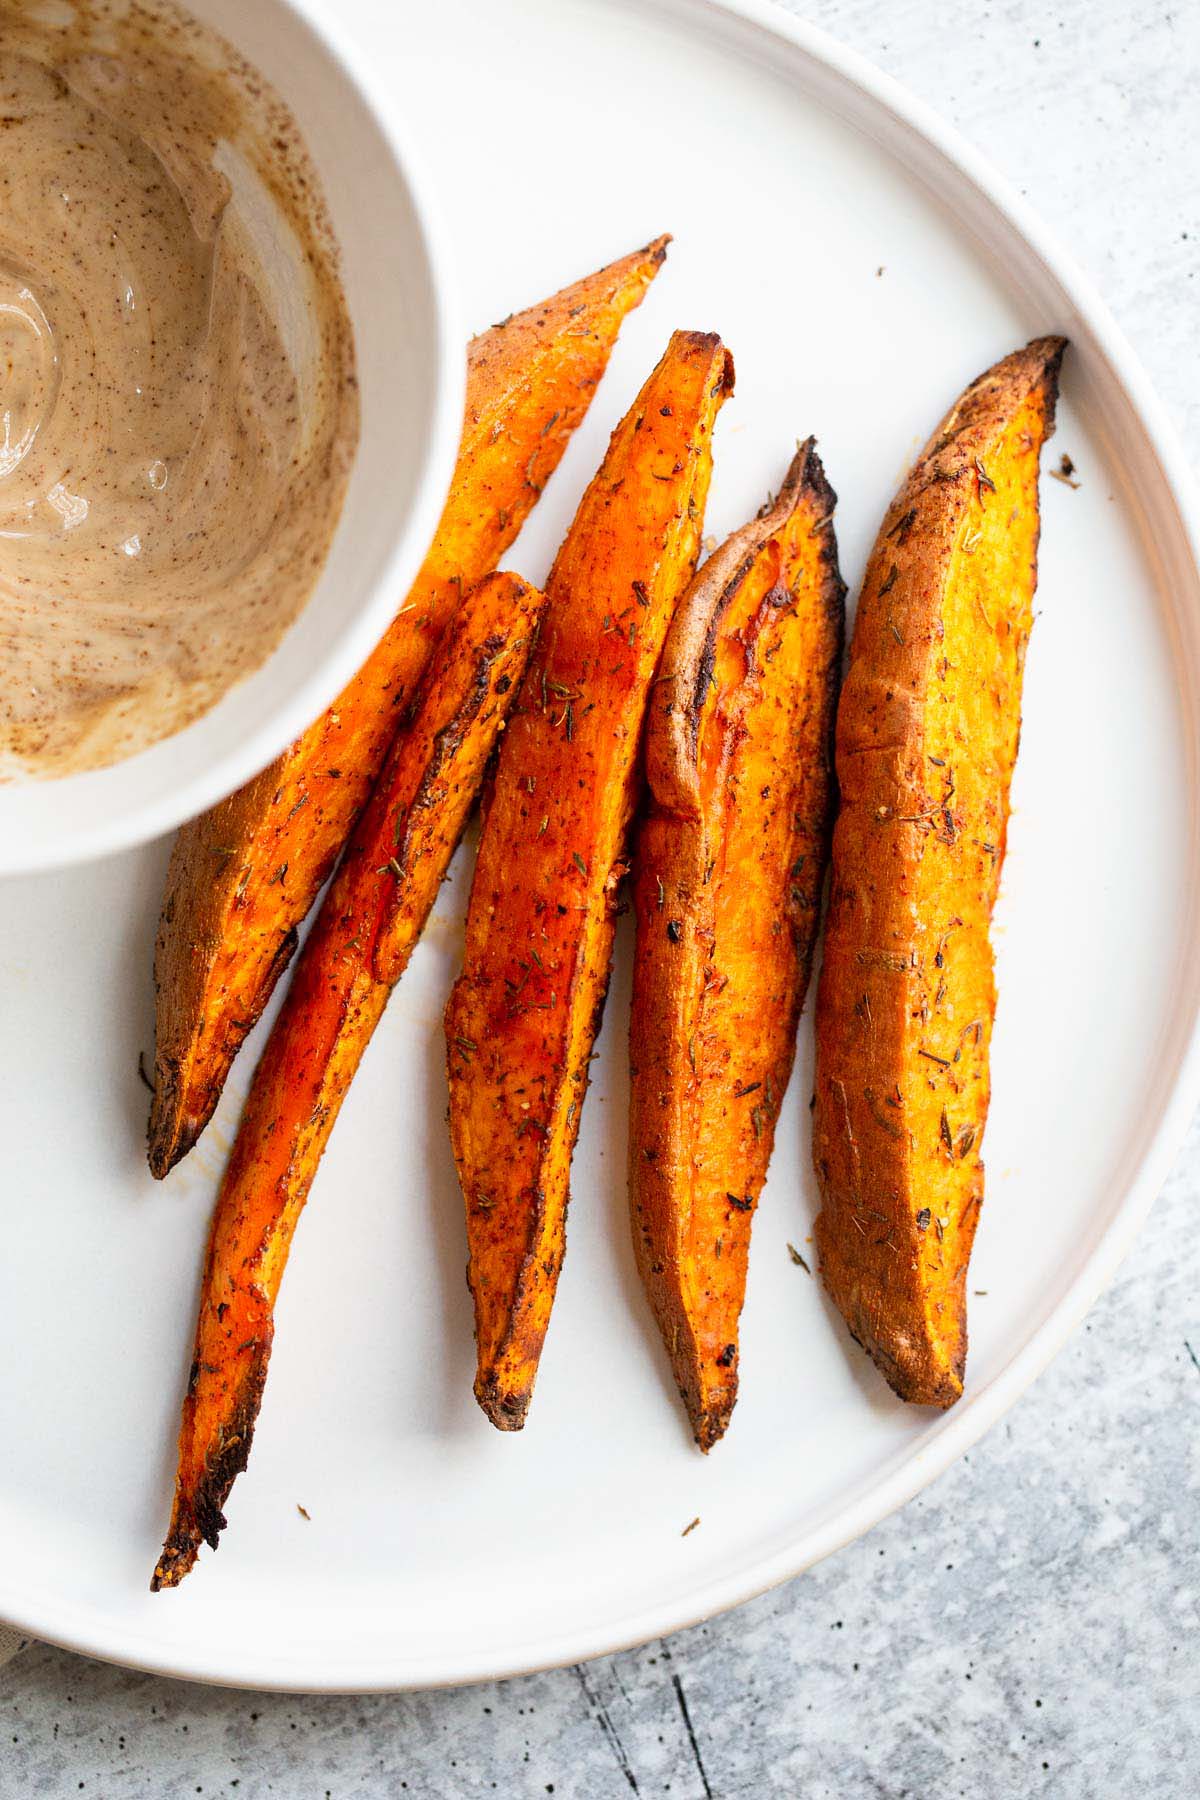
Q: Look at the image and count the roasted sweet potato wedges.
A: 5